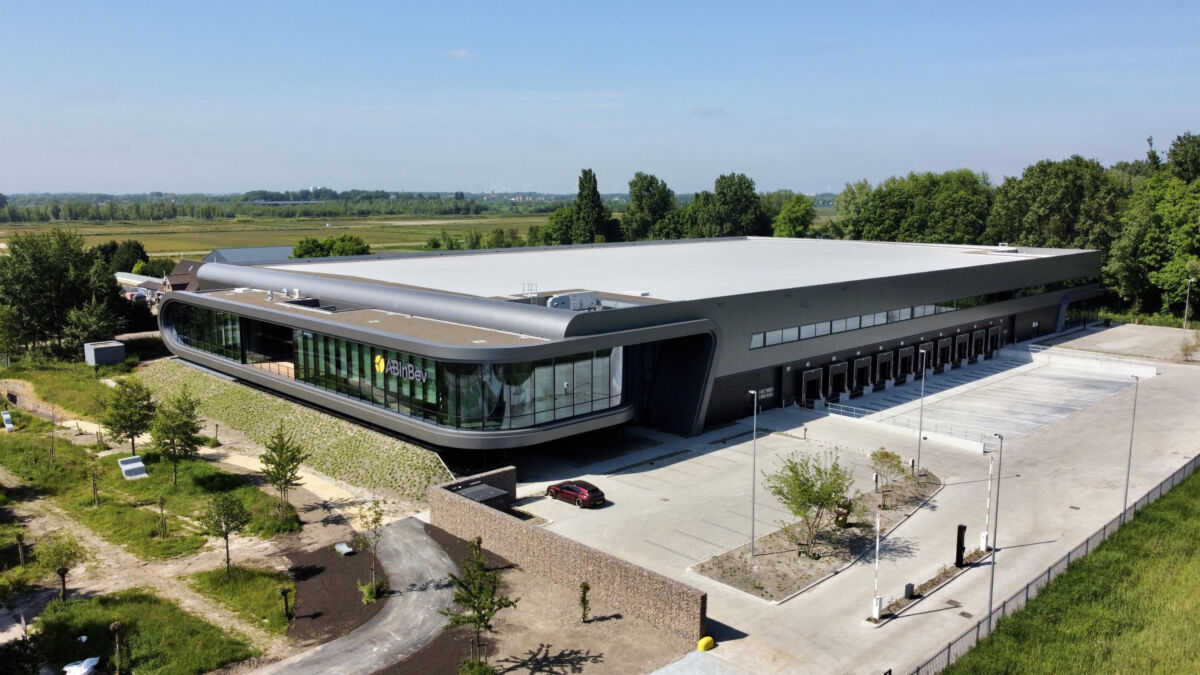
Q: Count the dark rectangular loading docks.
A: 10